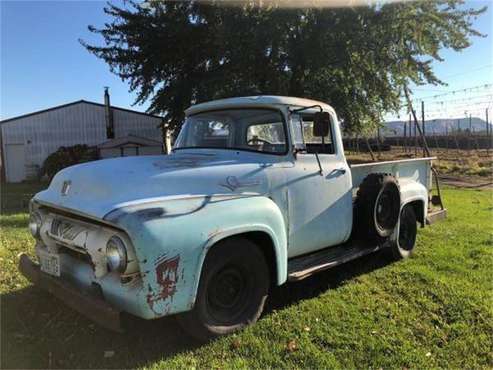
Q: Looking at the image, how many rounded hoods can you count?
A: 1